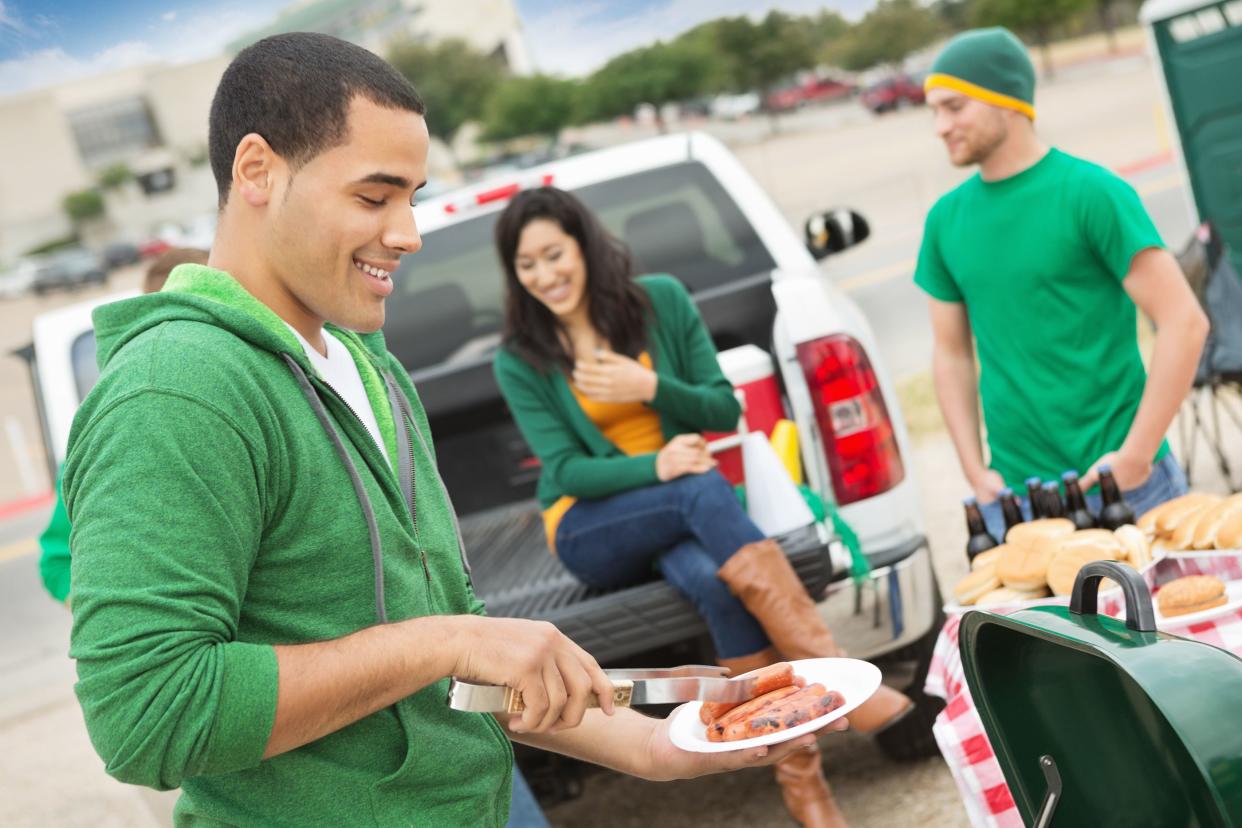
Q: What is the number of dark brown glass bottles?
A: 6